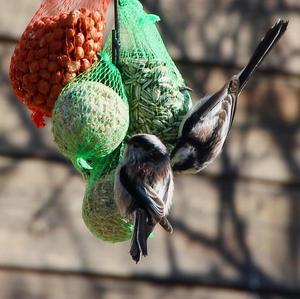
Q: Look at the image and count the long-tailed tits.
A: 2